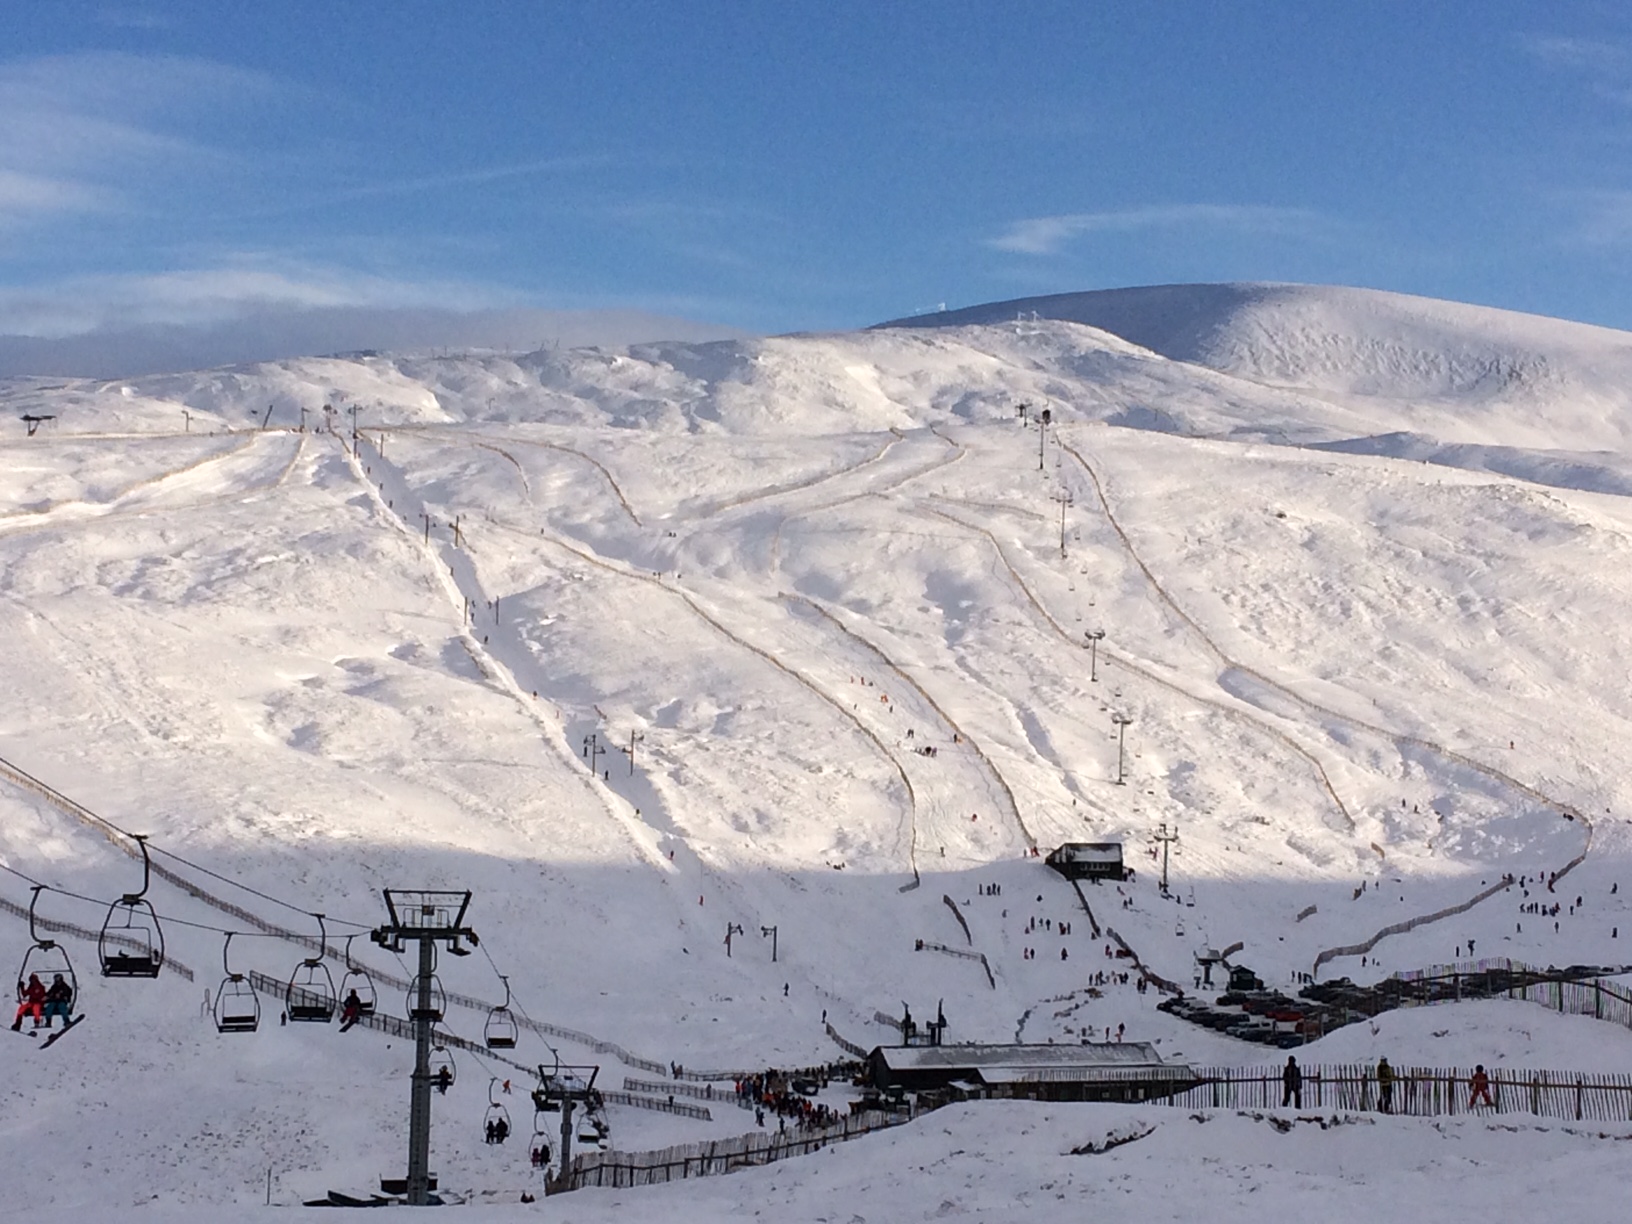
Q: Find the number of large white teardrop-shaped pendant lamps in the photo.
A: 0